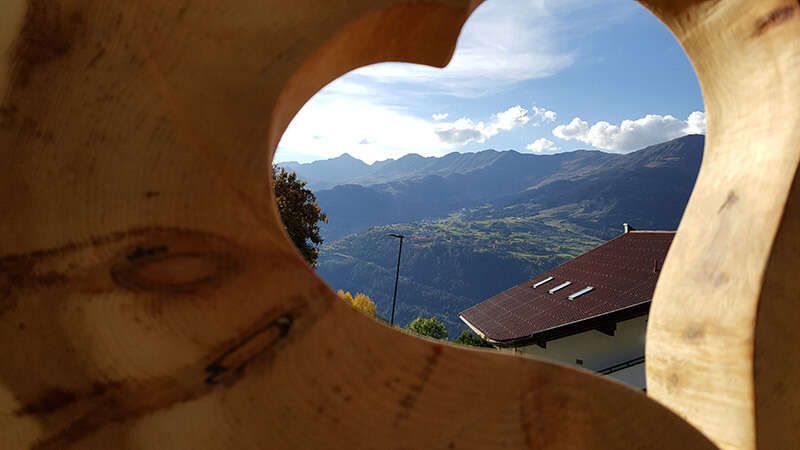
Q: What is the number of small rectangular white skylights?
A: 3